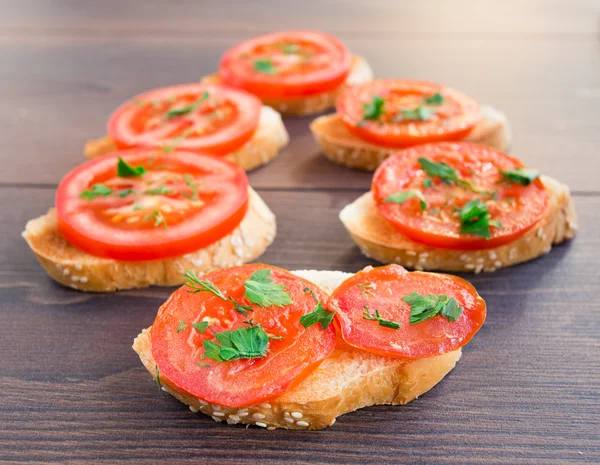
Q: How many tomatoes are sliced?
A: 7